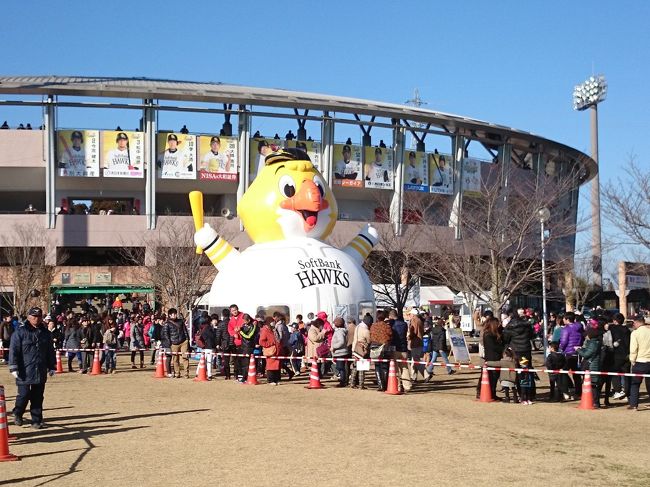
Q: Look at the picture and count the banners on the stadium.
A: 11